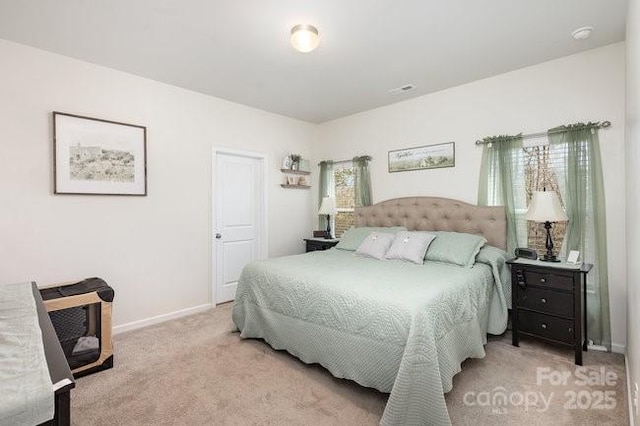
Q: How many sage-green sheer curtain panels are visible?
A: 4